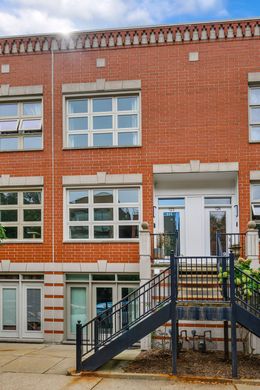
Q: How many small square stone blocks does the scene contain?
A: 3